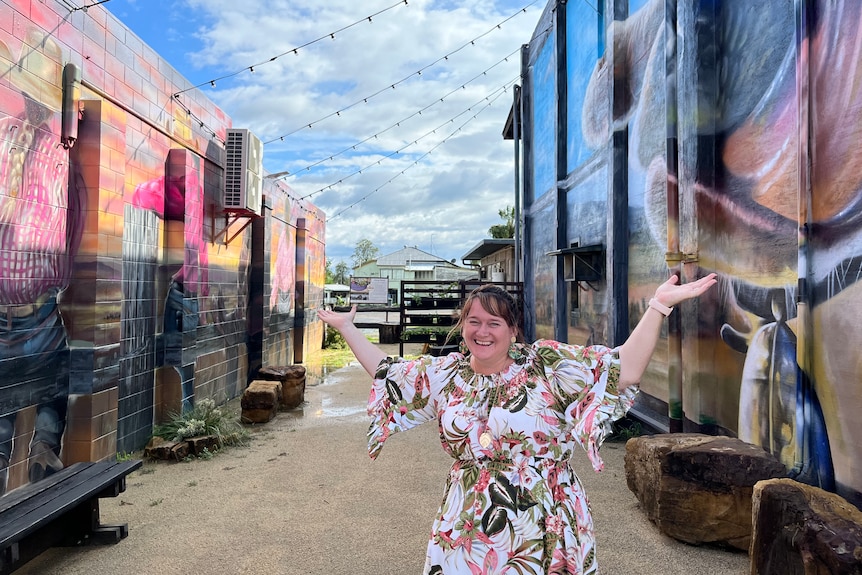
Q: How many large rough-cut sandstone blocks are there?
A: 4